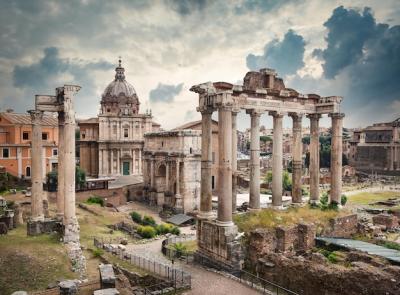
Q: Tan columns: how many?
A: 11